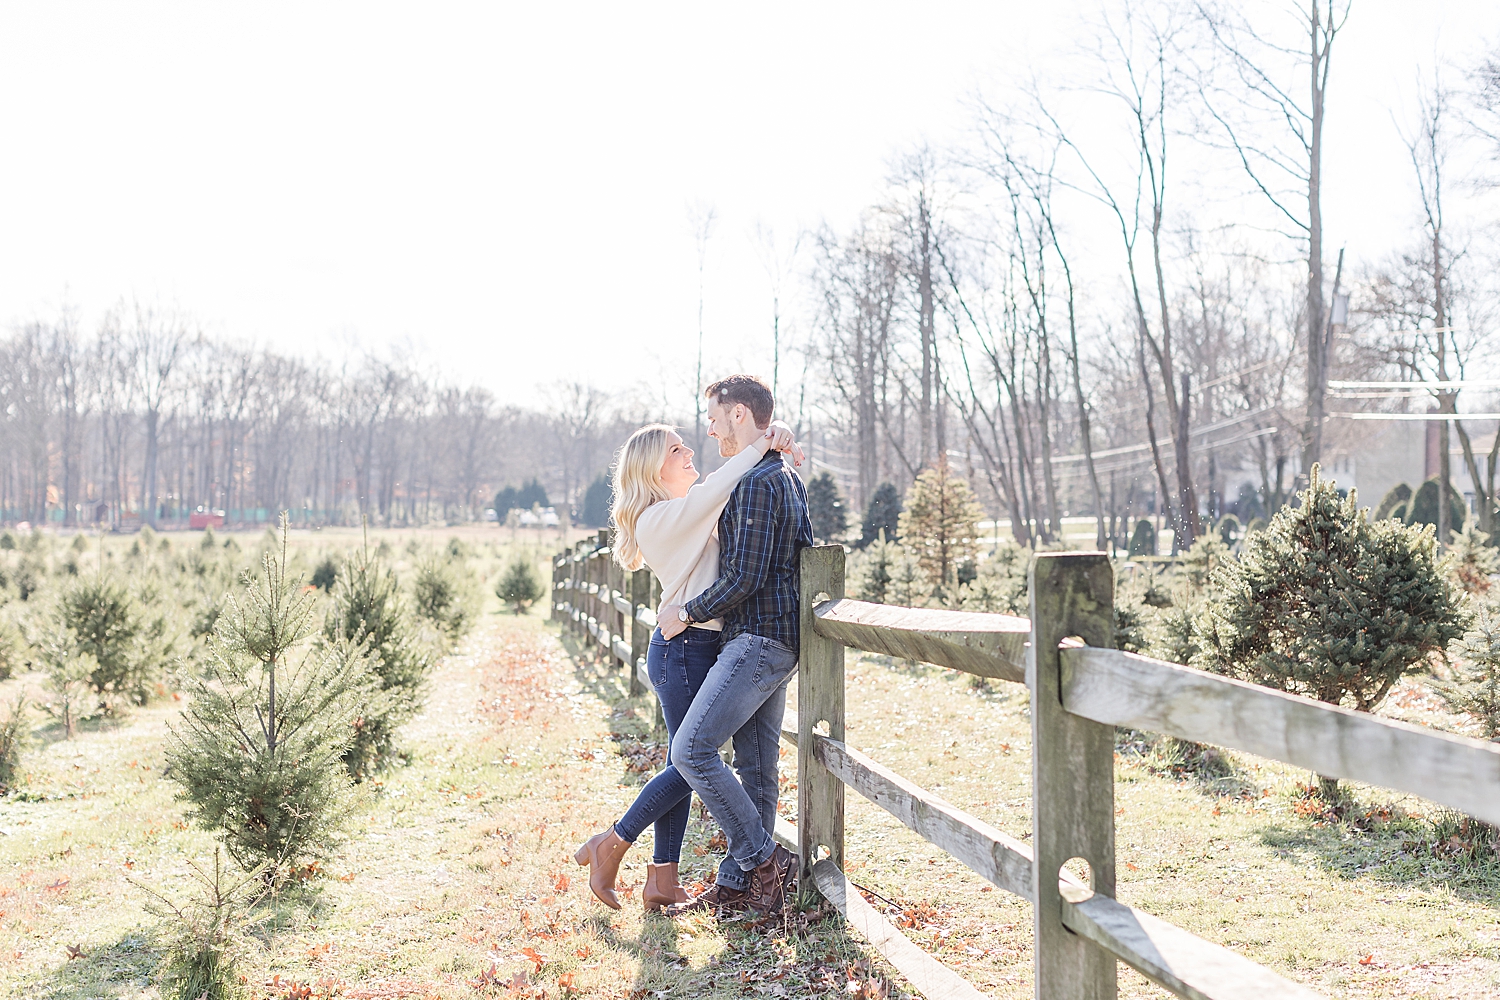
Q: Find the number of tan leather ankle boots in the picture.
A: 2